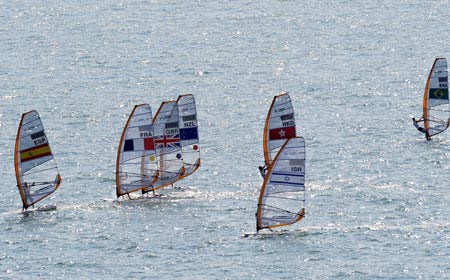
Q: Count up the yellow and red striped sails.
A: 1